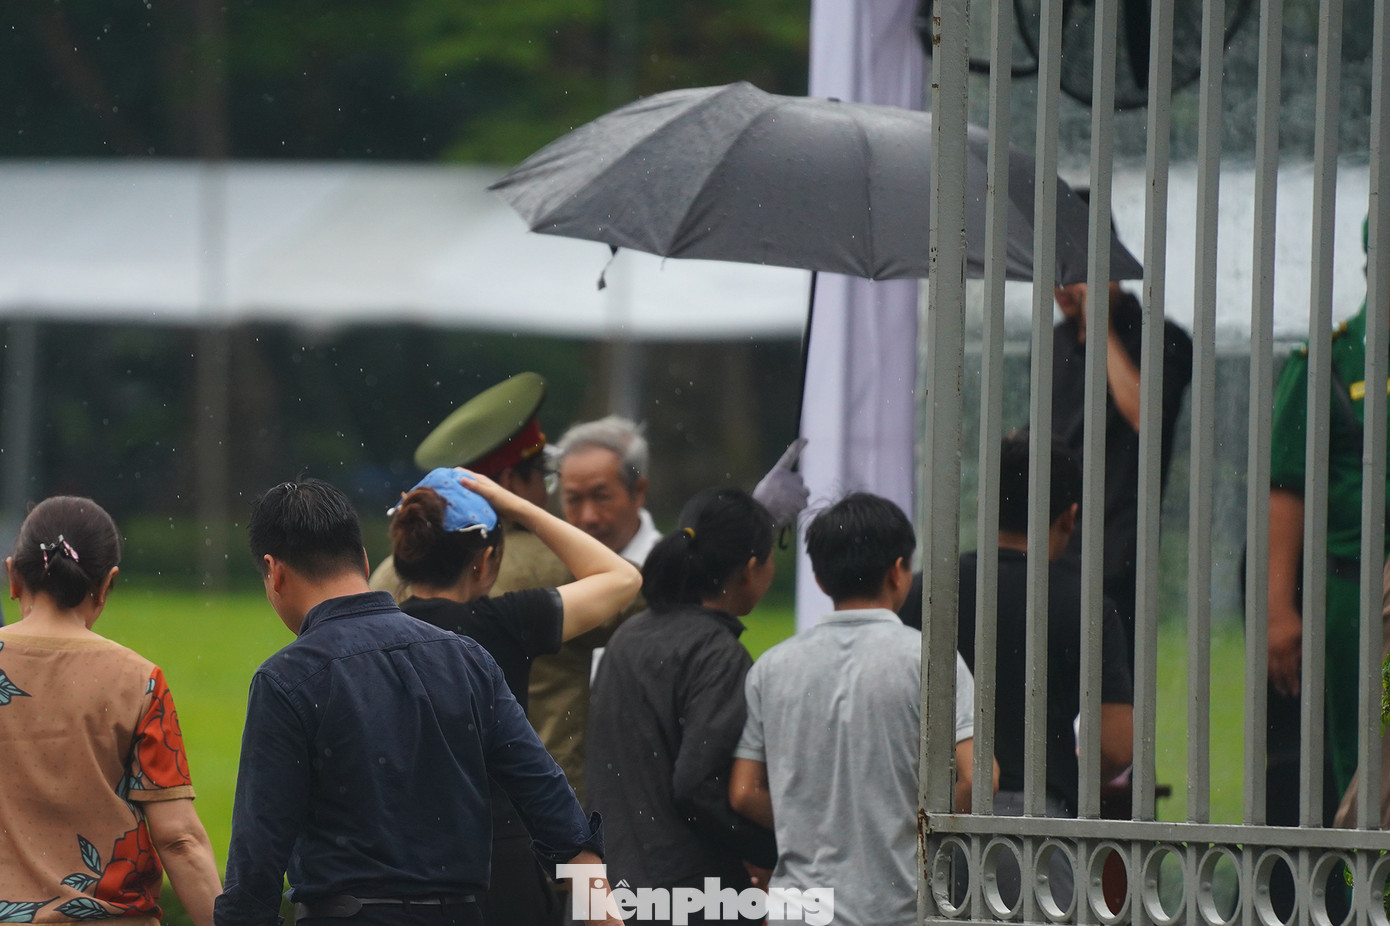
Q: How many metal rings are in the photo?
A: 9